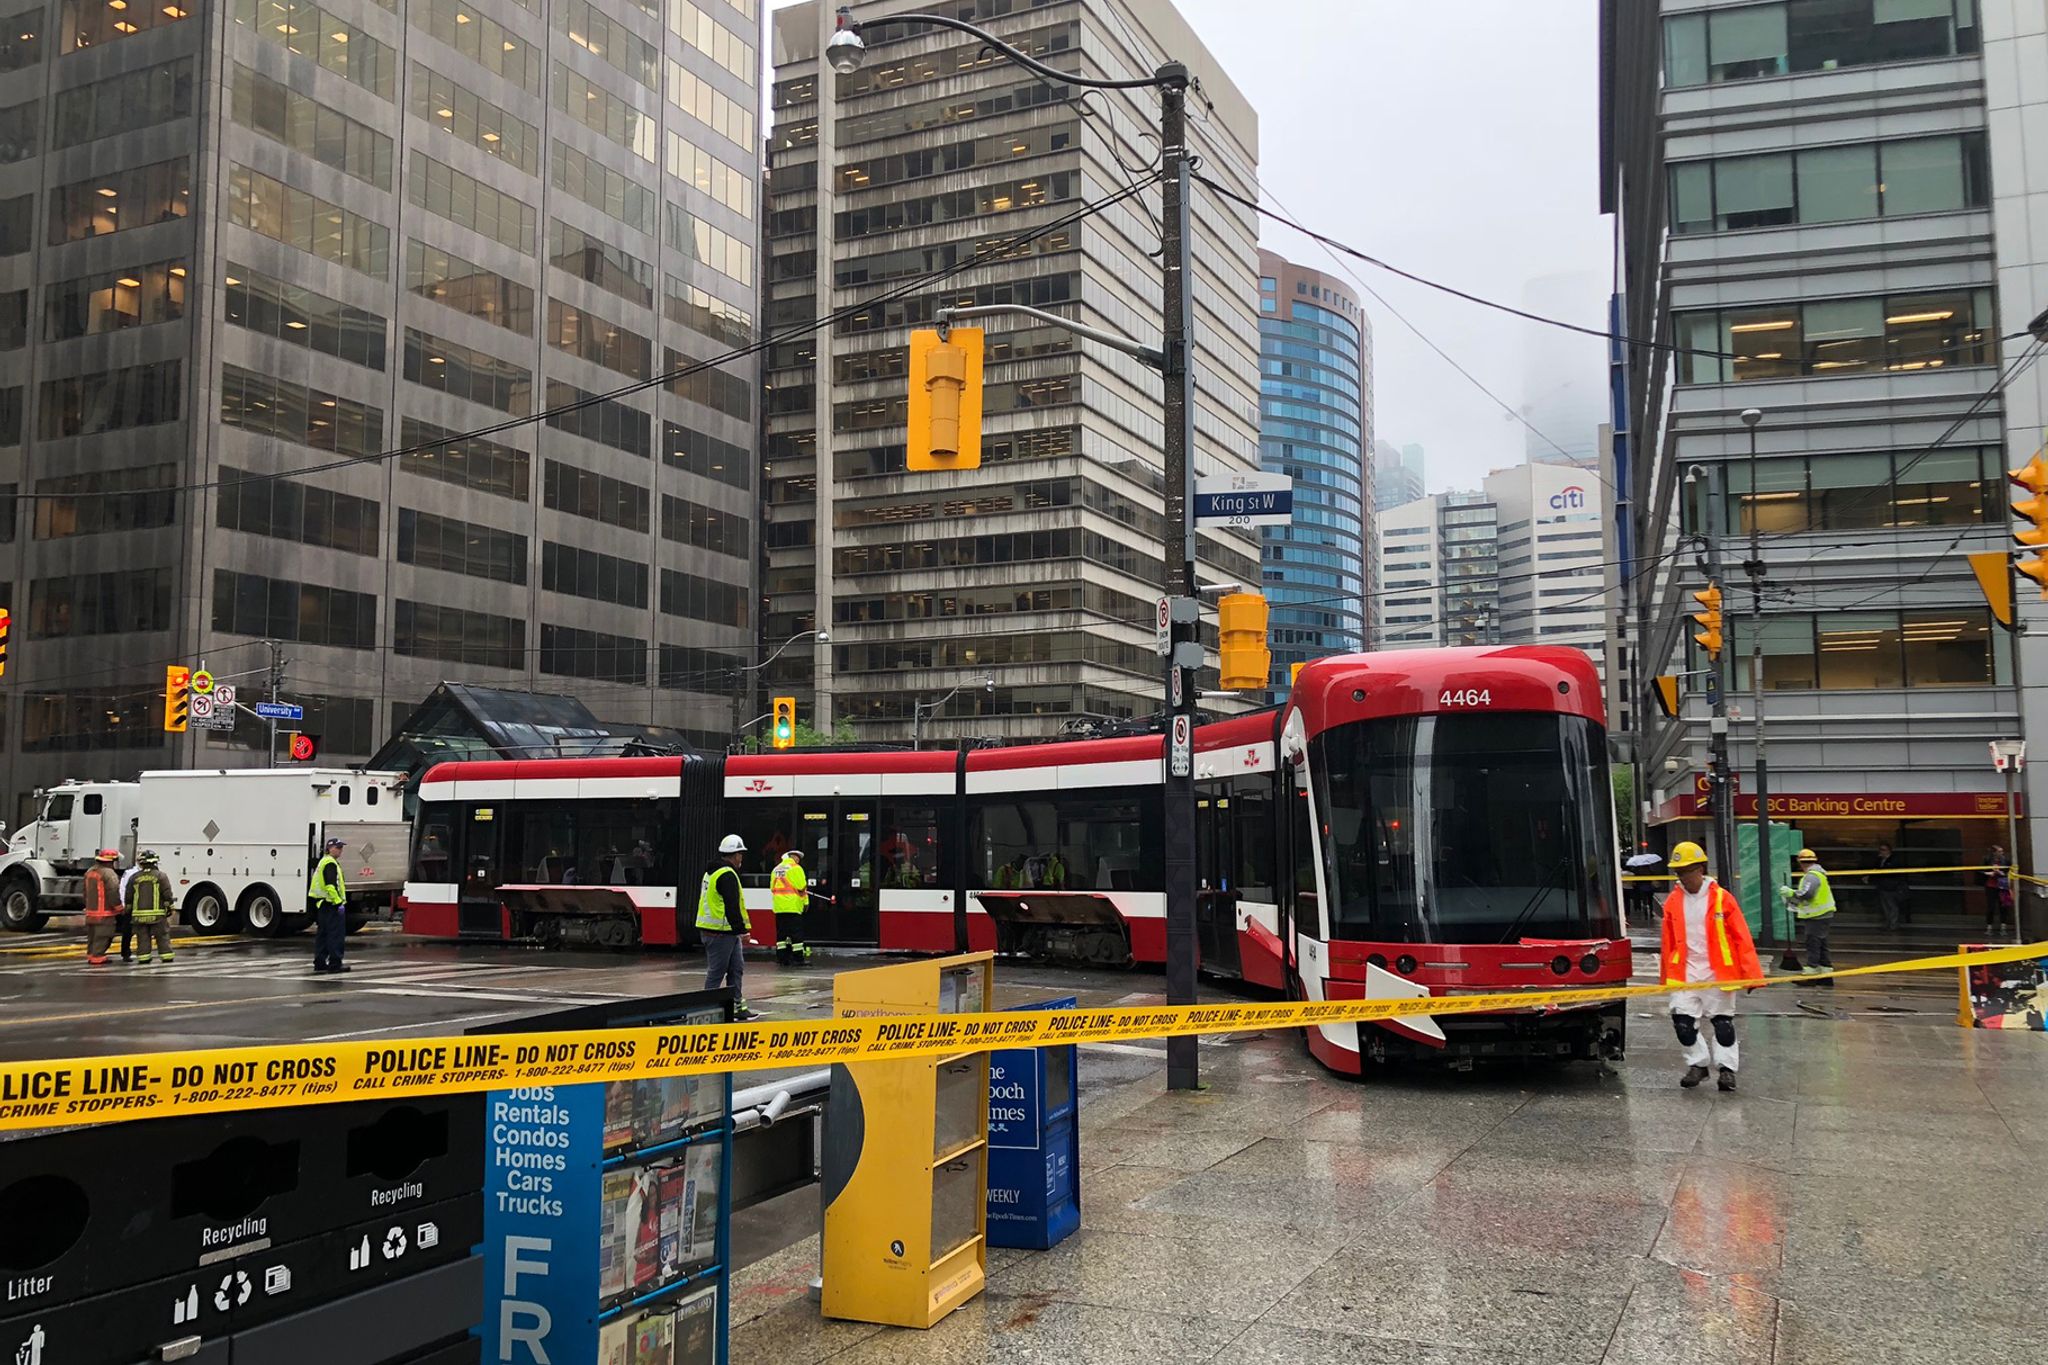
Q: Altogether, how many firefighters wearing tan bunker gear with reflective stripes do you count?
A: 2